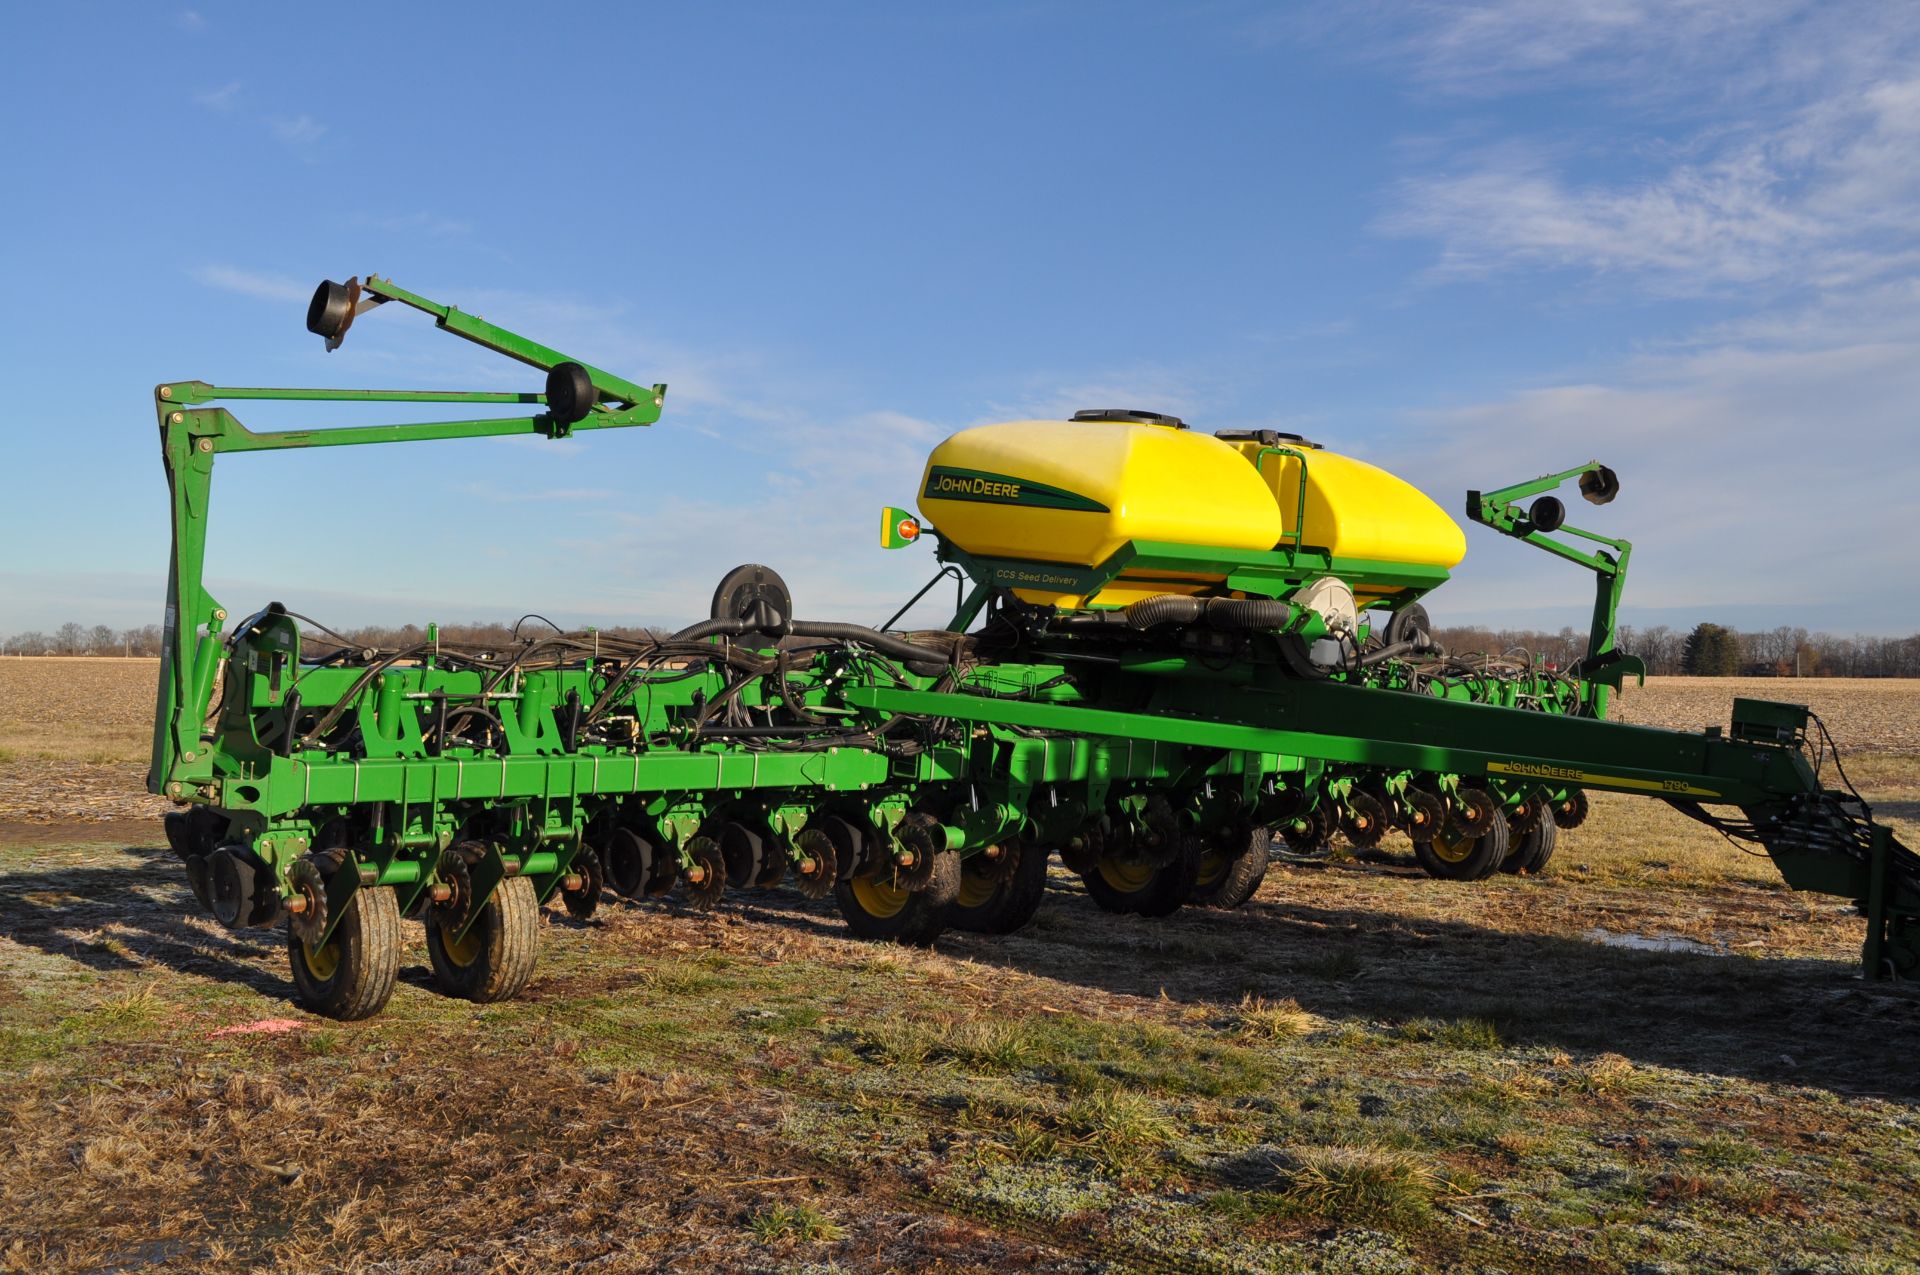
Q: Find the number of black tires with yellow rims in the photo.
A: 8